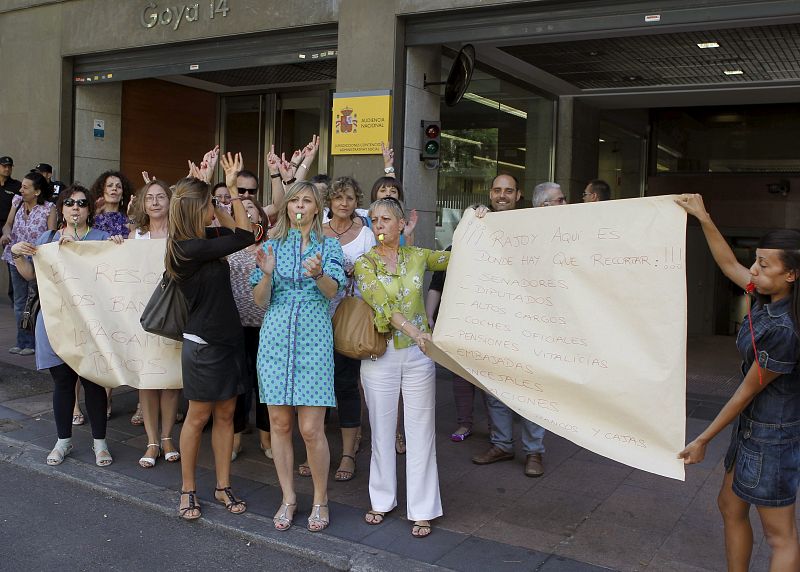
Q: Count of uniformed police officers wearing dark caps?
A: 2